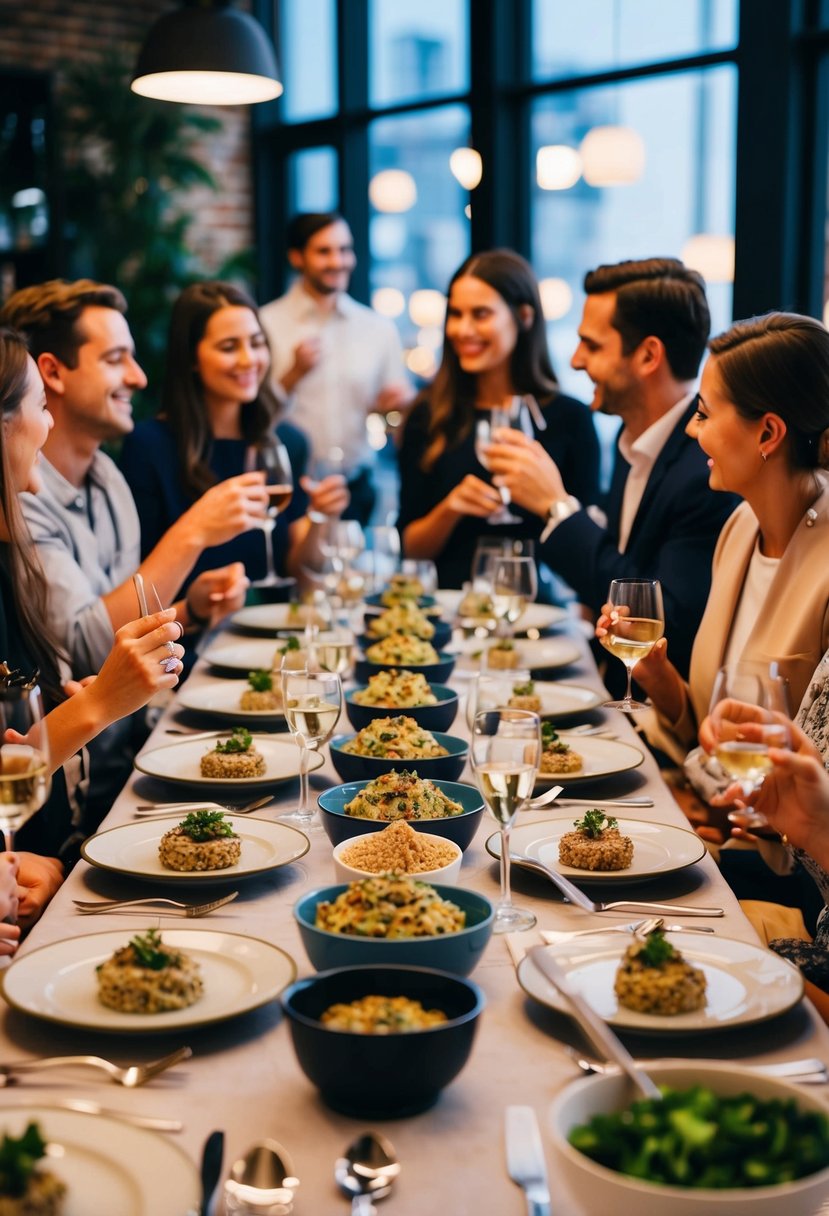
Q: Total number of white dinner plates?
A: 13